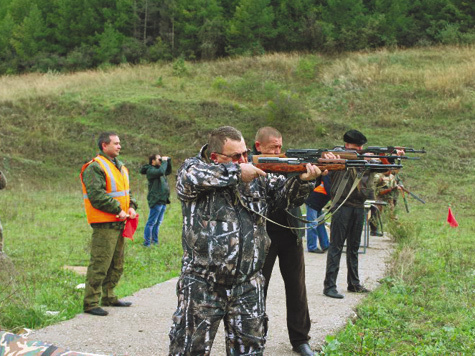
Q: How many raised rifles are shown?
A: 3